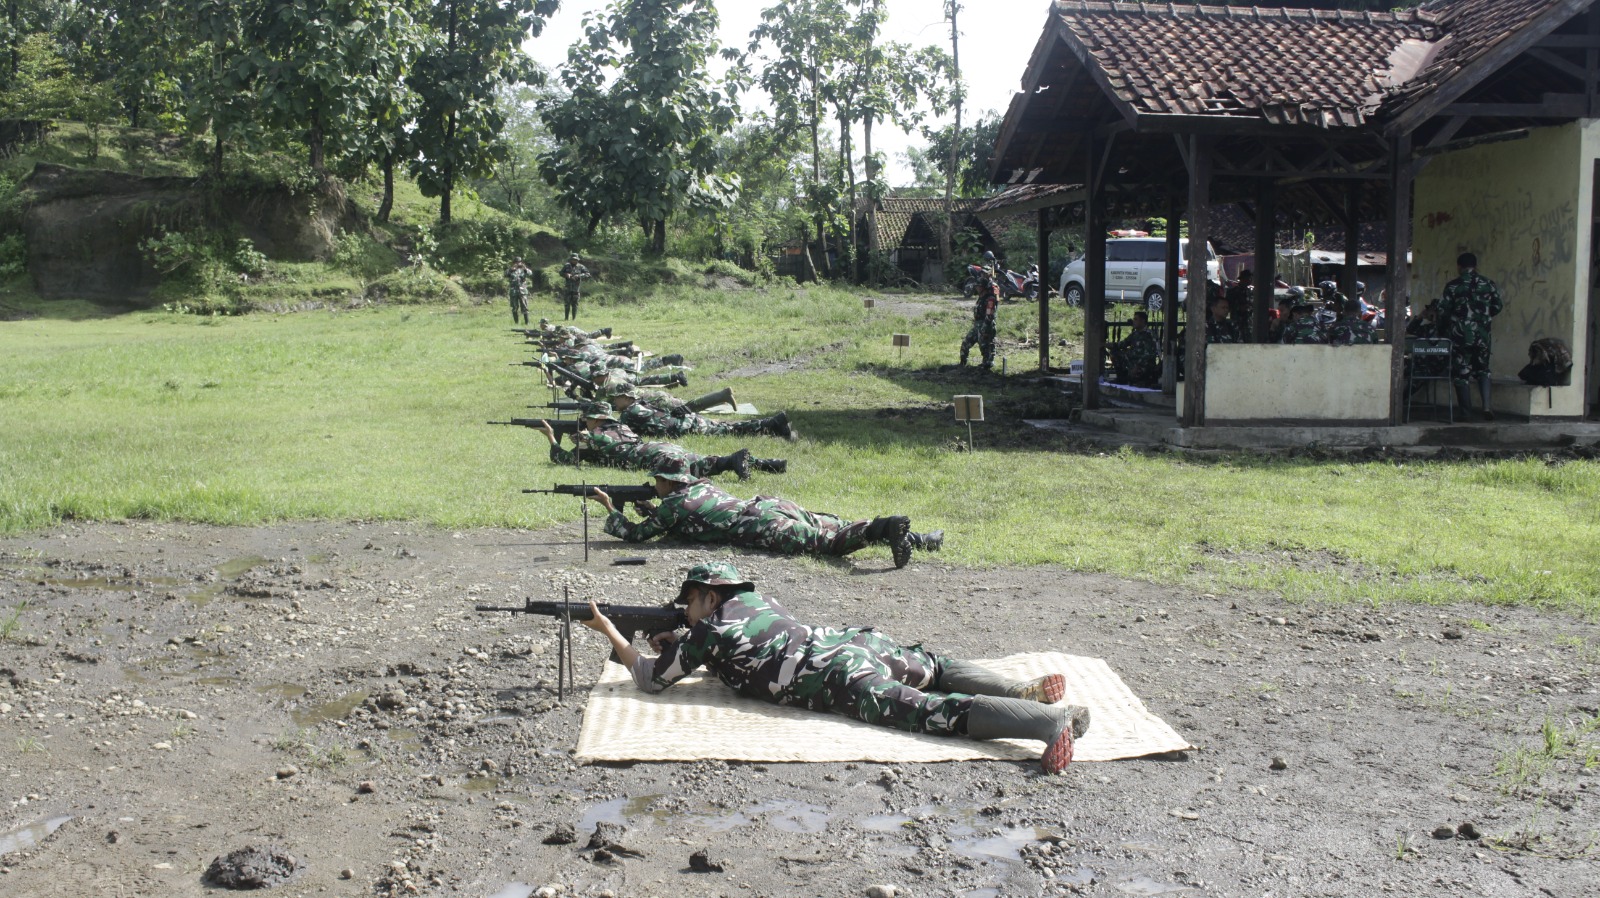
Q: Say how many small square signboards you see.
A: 3